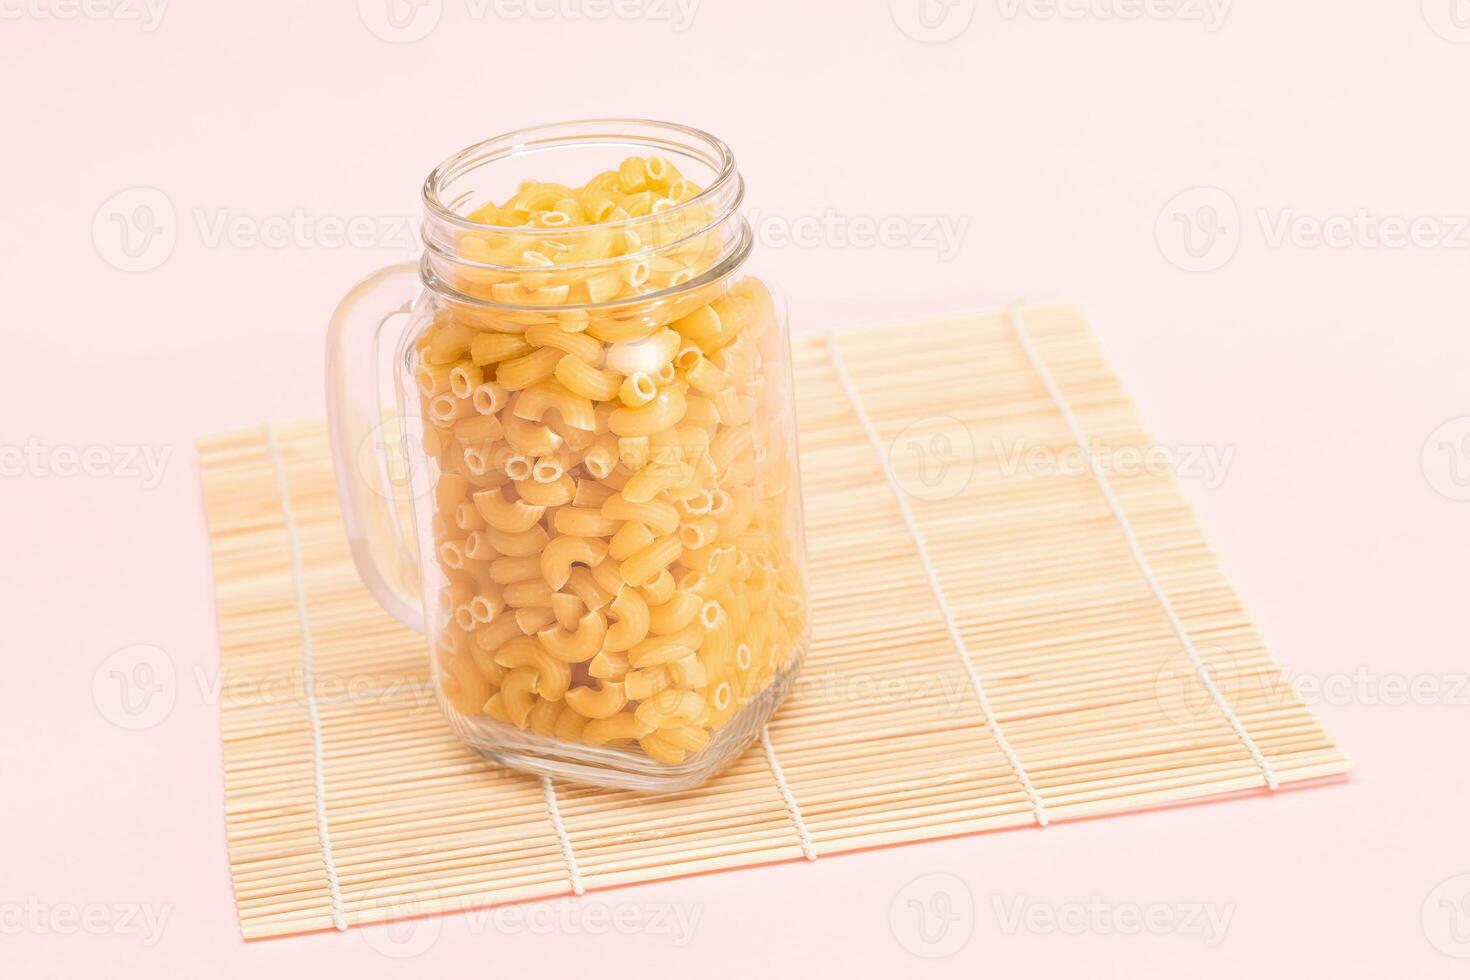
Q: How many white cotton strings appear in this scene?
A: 5